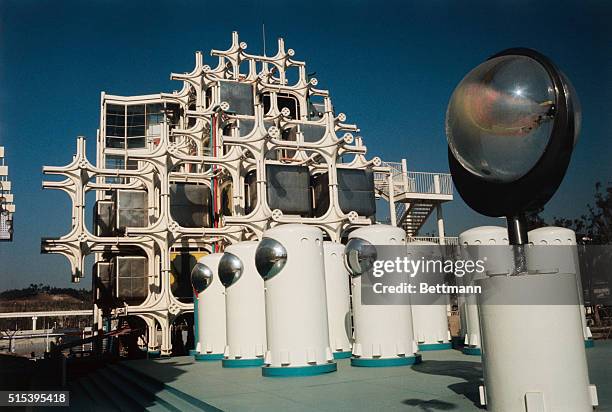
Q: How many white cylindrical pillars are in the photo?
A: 9